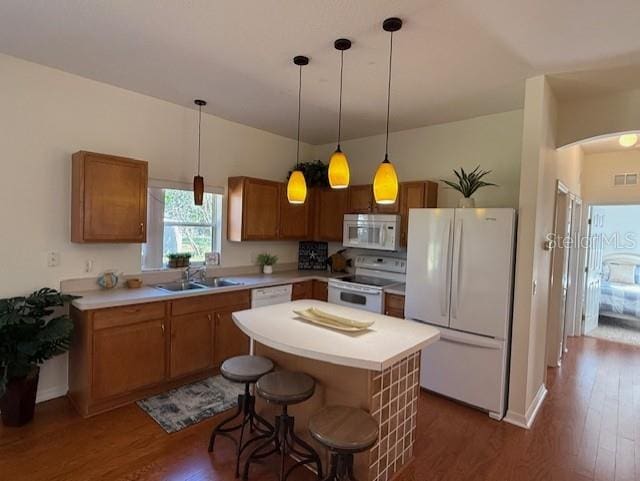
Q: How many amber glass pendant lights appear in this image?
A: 3